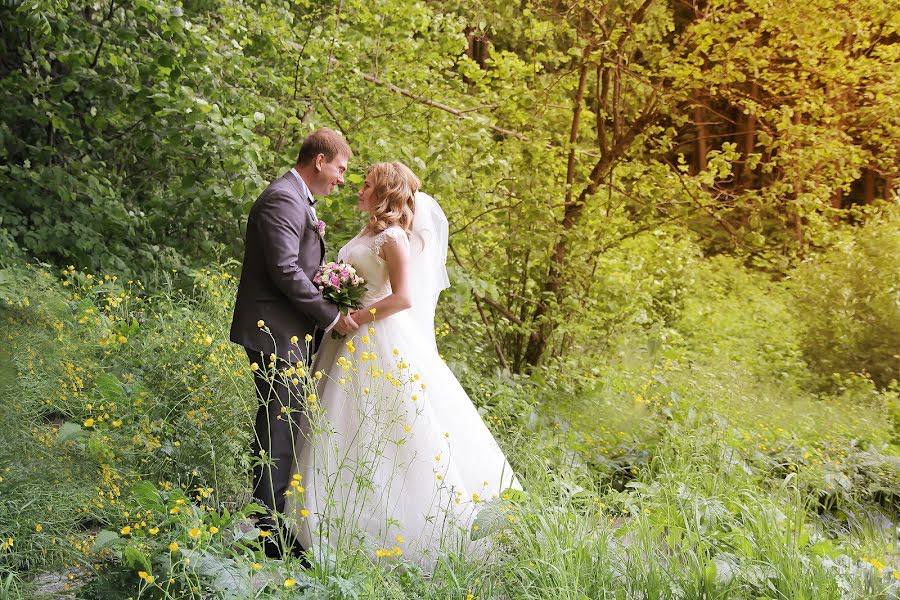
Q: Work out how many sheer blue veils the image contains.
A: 0